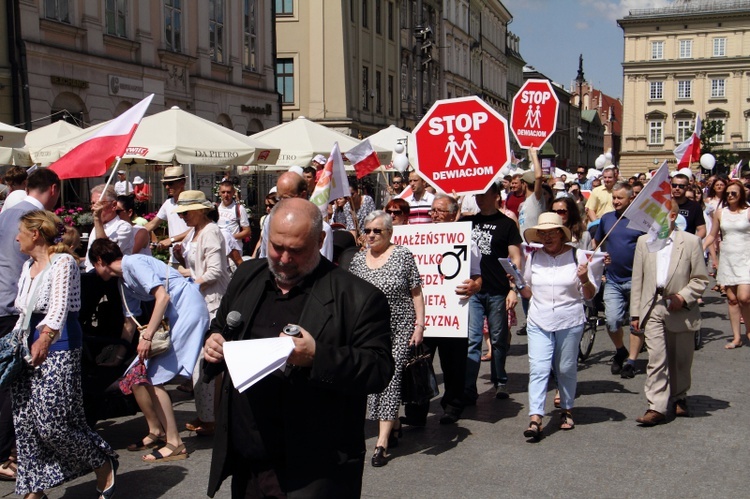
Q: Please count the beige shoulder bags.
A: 1